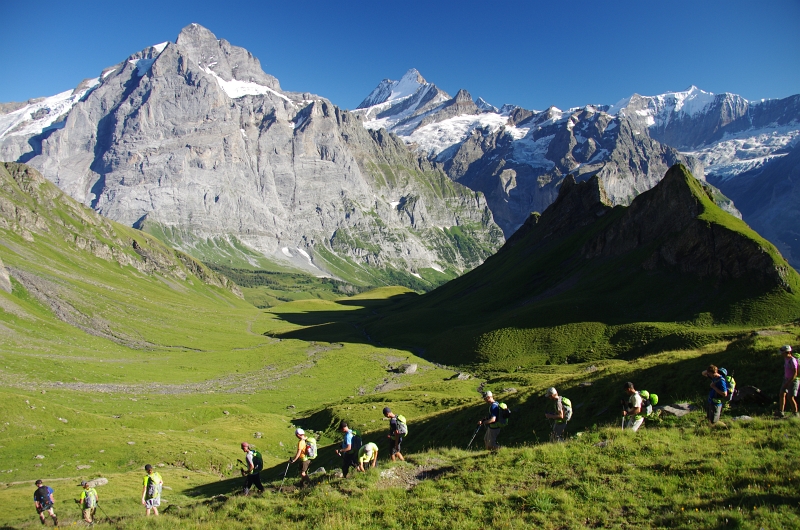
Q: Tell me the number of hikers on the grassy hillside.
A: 13